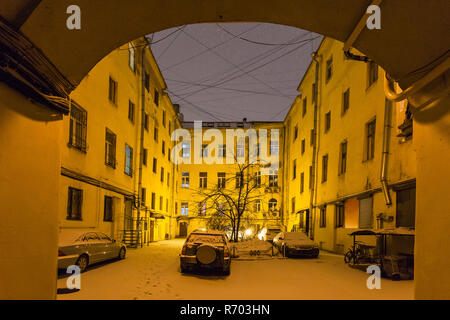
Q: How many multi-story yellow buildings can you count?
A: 3